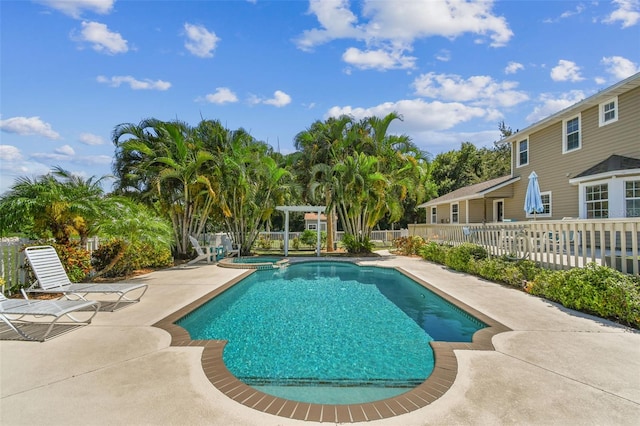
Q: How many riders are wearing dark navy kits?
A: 0